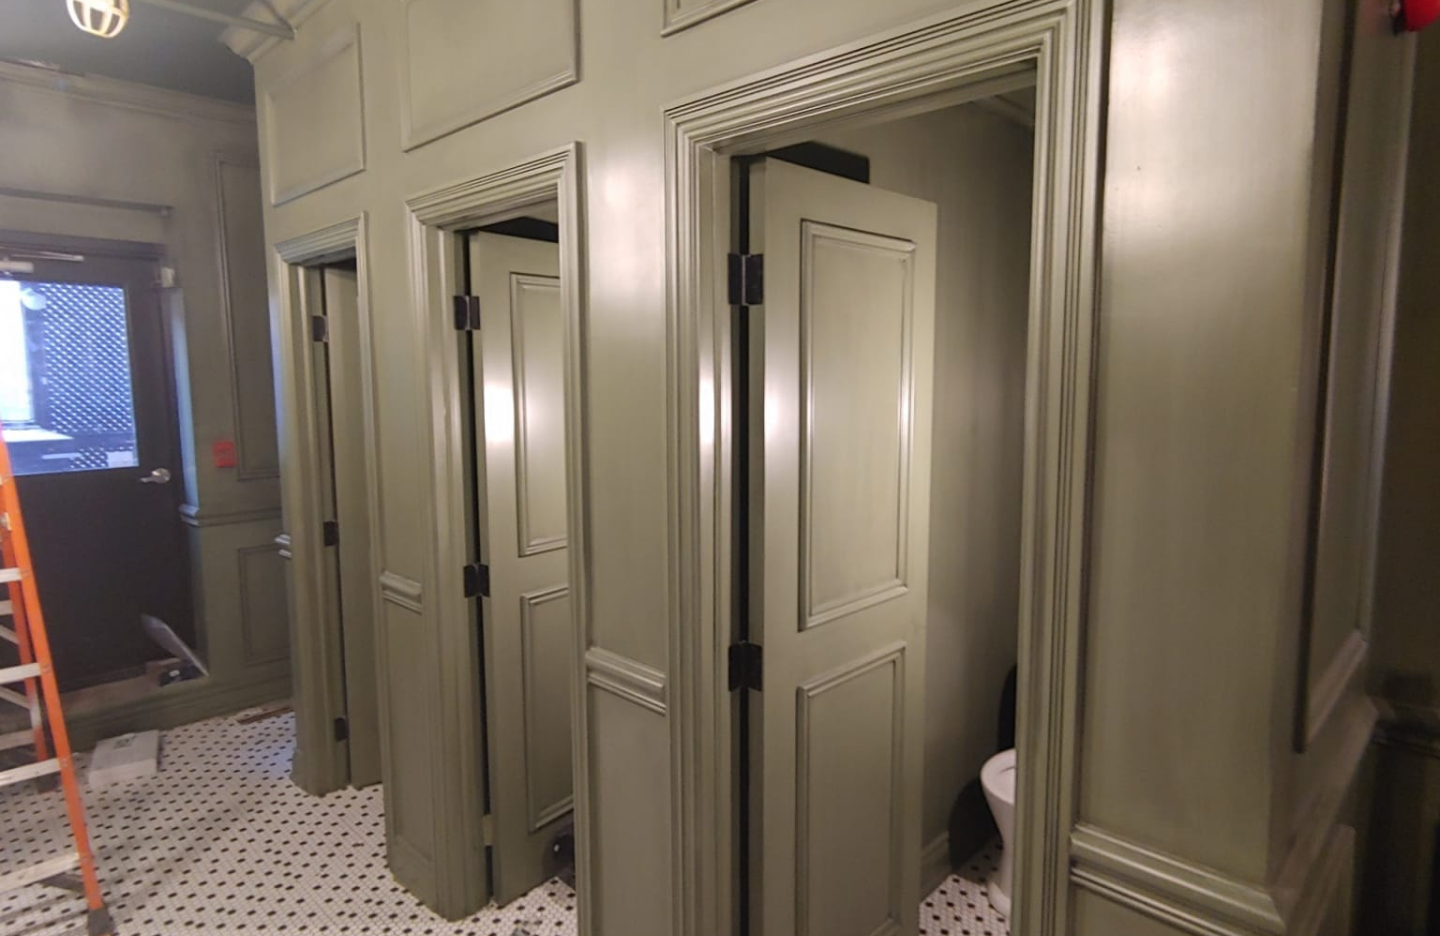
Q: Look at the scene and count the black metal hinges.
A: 7